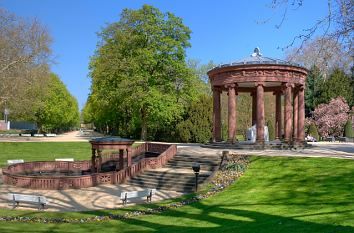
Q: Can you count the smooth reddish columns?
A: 8